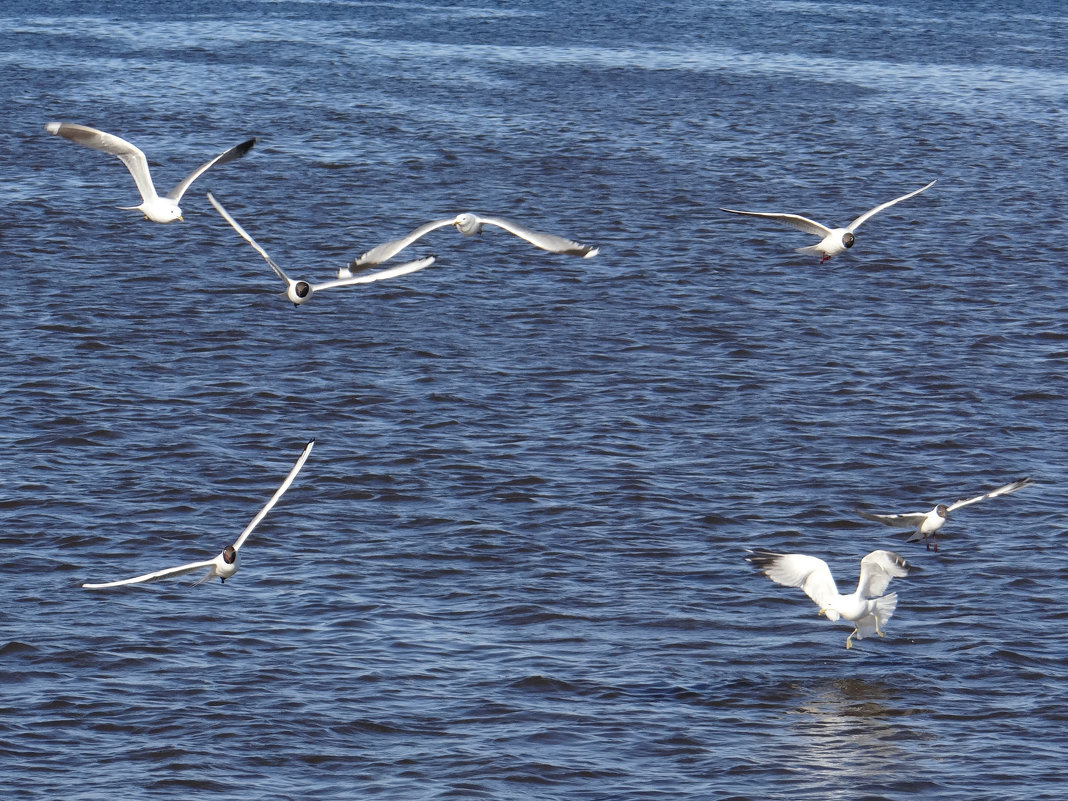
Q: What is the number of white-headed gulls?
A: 3